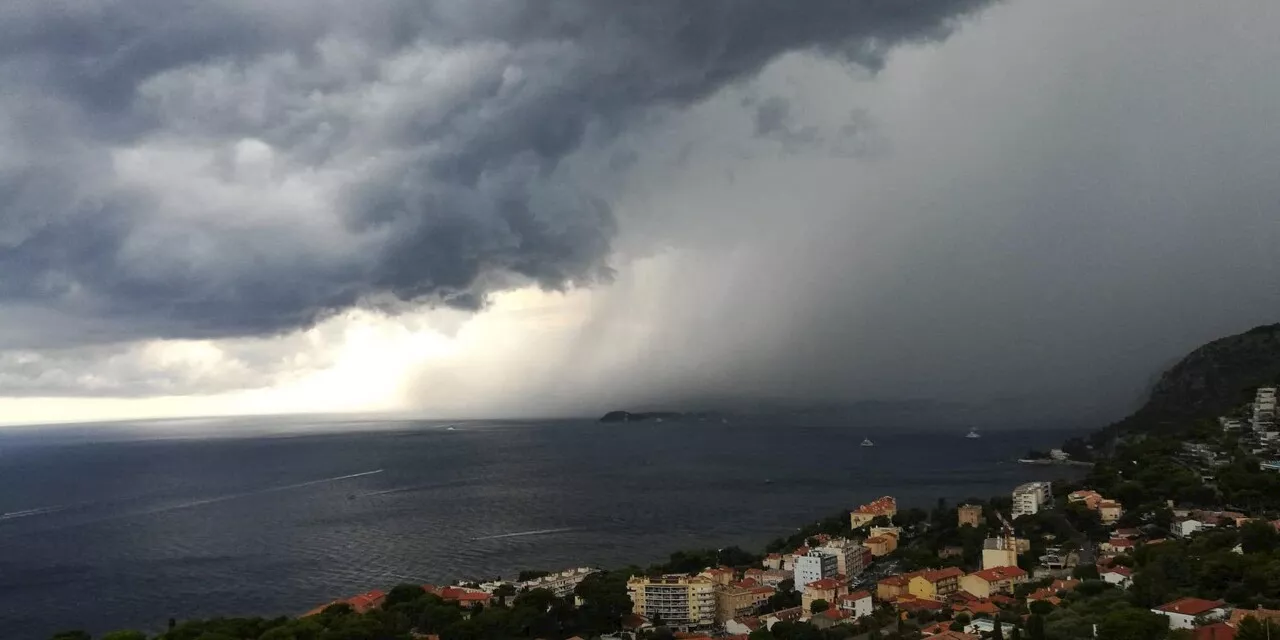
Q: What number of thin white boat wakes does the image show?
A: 4